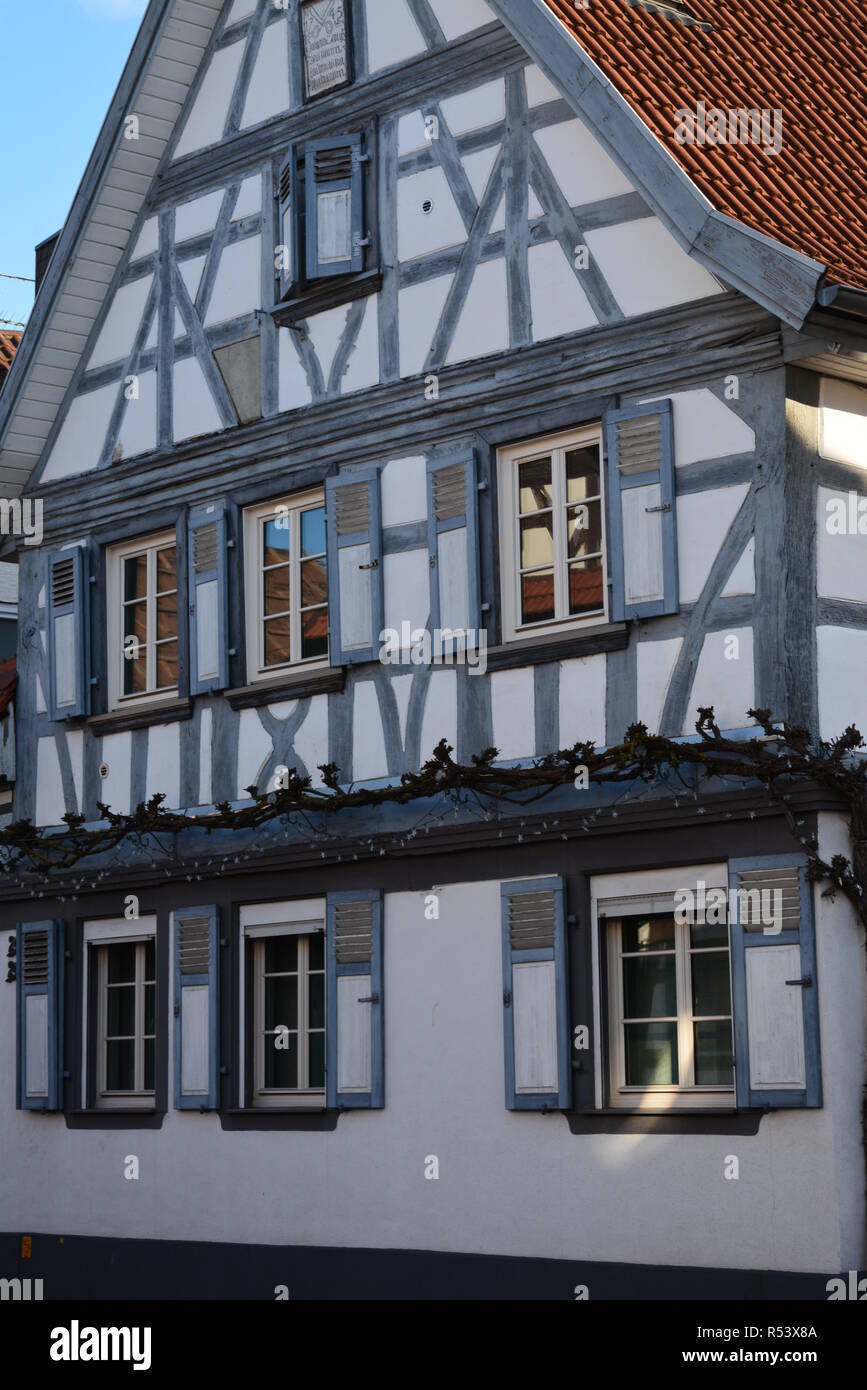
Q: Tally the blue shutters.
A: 12